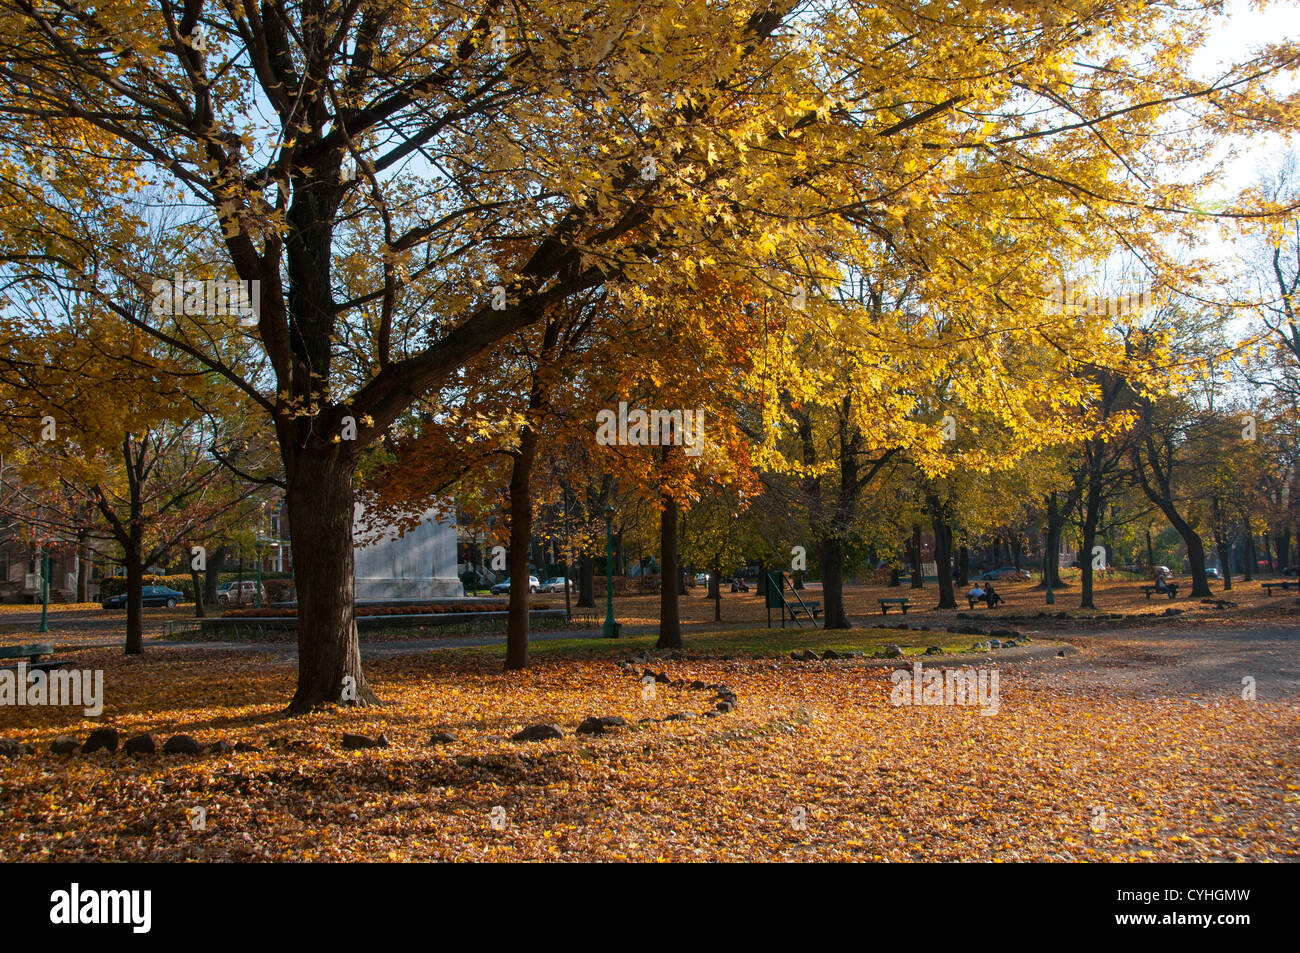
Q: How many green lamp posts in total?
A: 4